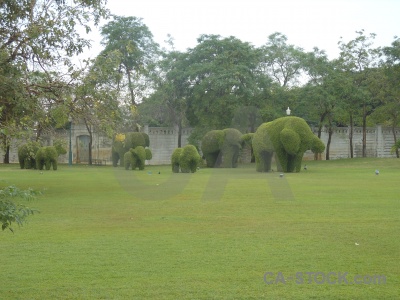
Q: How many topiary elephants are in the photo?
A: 7